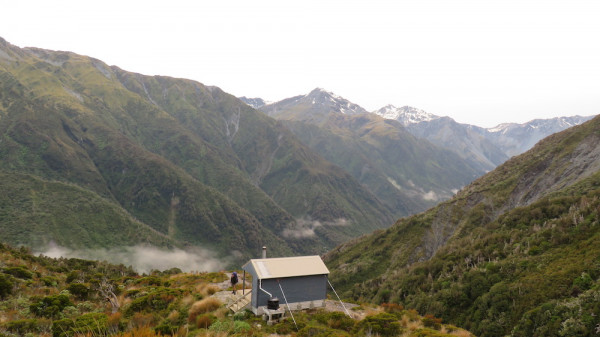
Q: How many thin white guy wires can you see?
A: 2